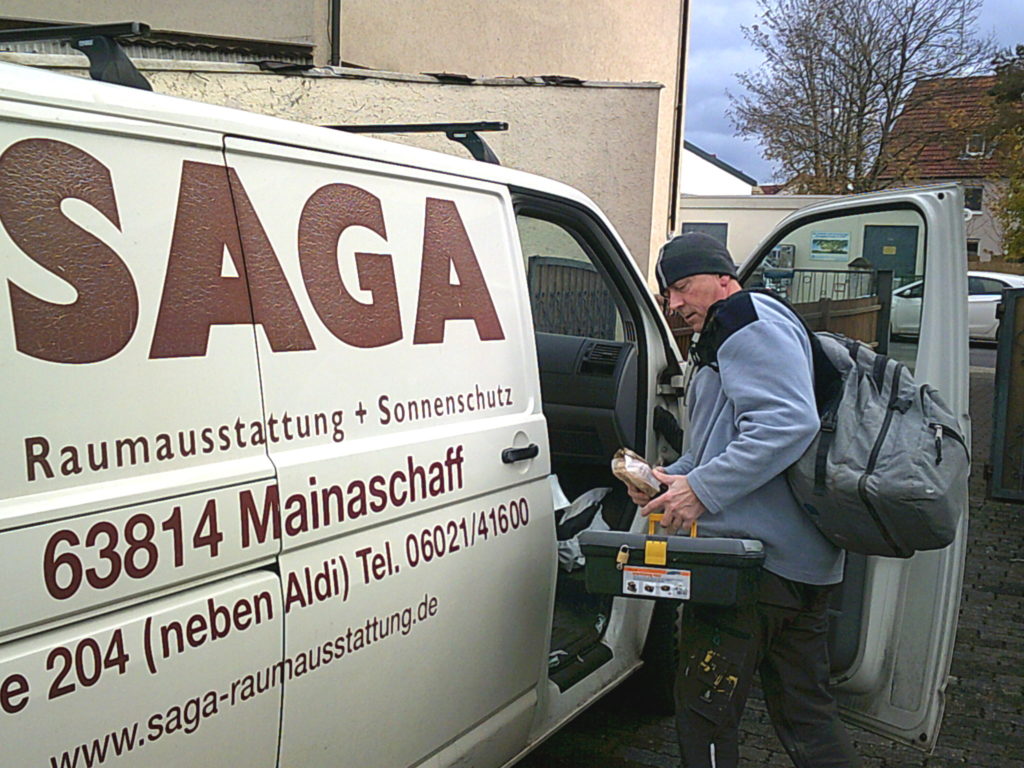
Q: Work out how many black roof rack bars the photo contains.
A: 2